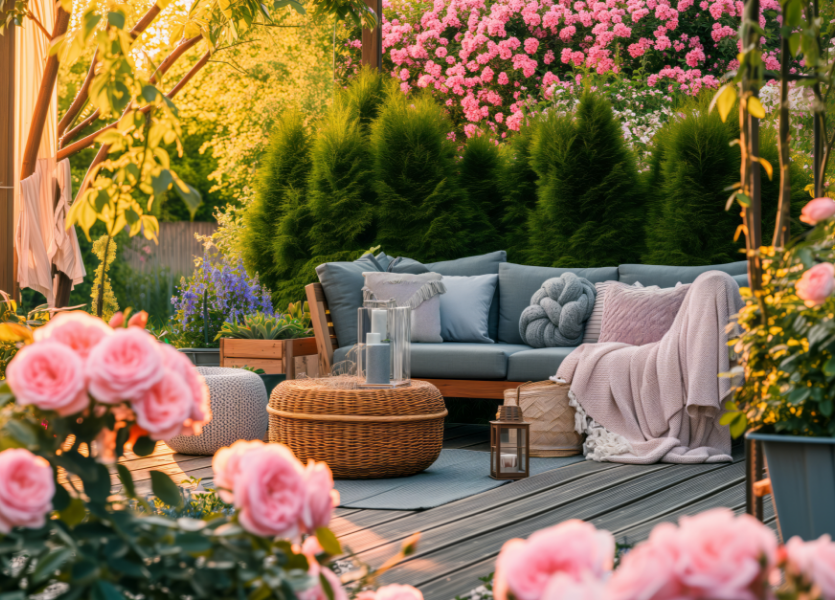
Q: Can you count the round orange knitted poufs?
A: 0